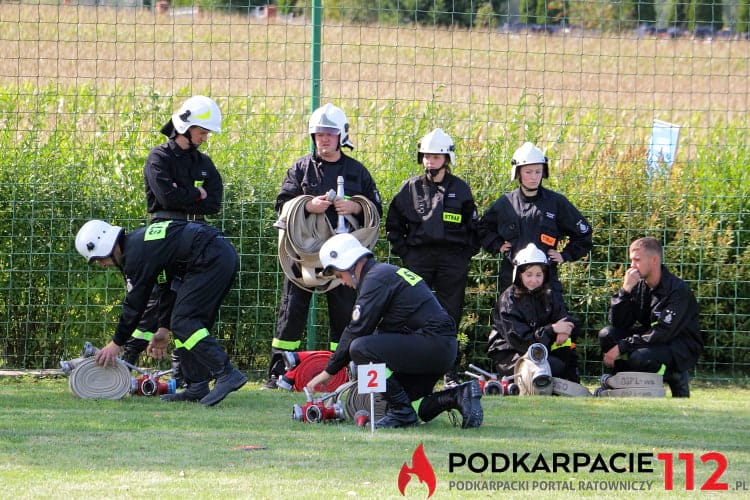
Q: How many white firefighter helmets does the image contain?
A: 7